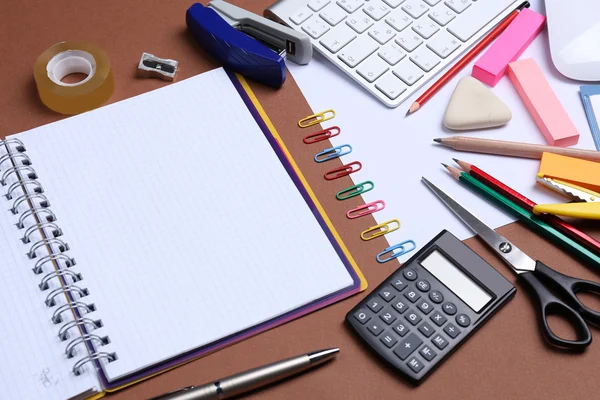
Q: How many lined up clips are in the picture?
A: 8